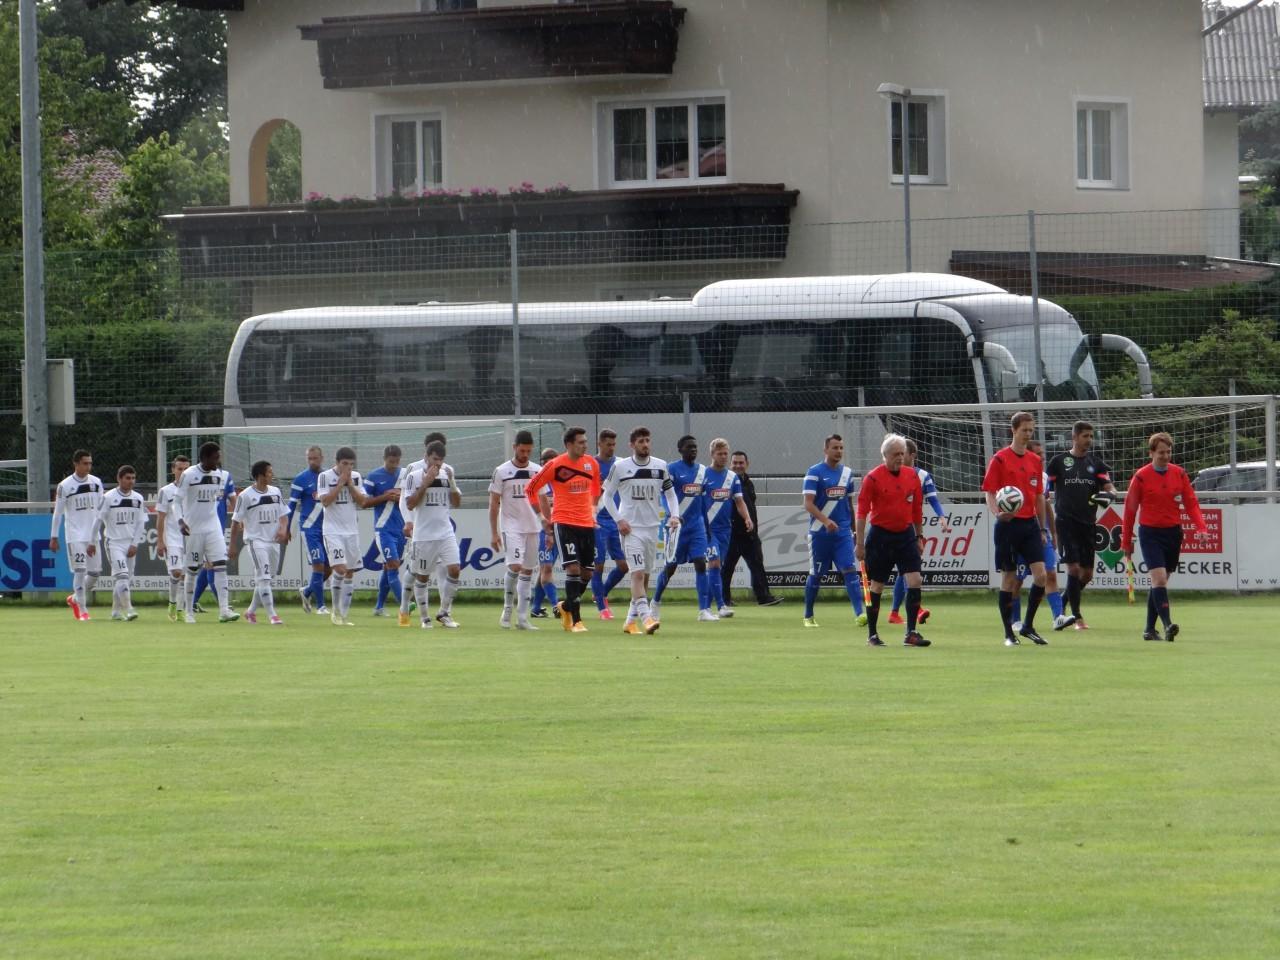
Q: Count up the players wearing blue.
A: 10